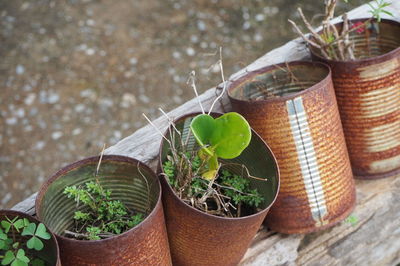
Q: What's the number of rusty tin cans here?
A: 5